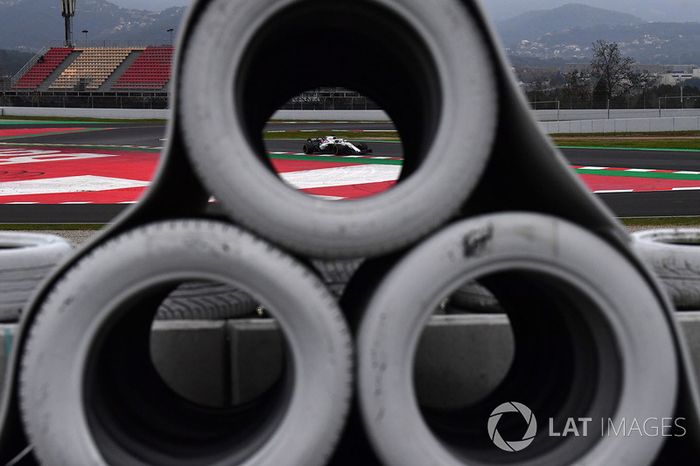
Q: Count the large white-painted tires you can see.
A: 3